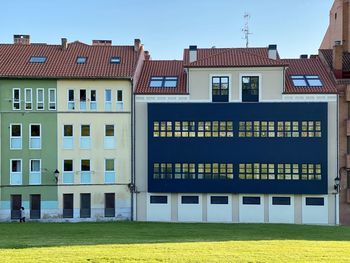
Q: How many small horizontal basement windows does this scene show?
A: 6